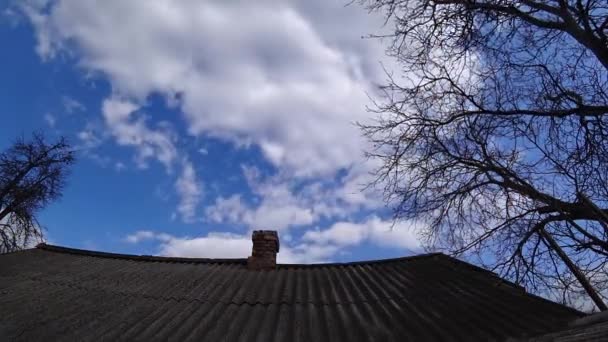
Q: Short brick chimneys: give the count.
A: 1